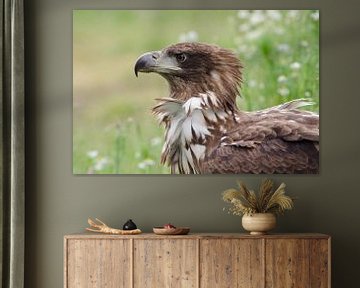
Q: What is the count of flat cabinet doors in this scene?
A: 4